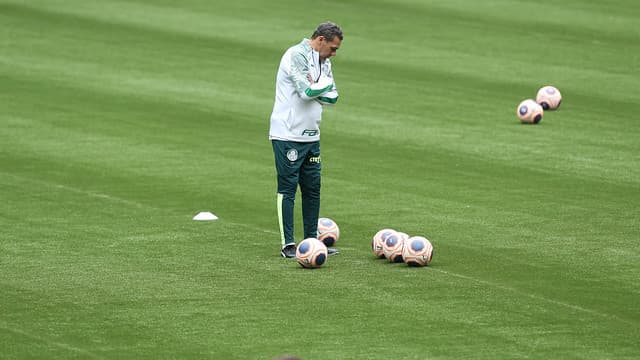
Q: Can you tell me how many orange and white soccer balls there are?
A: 7